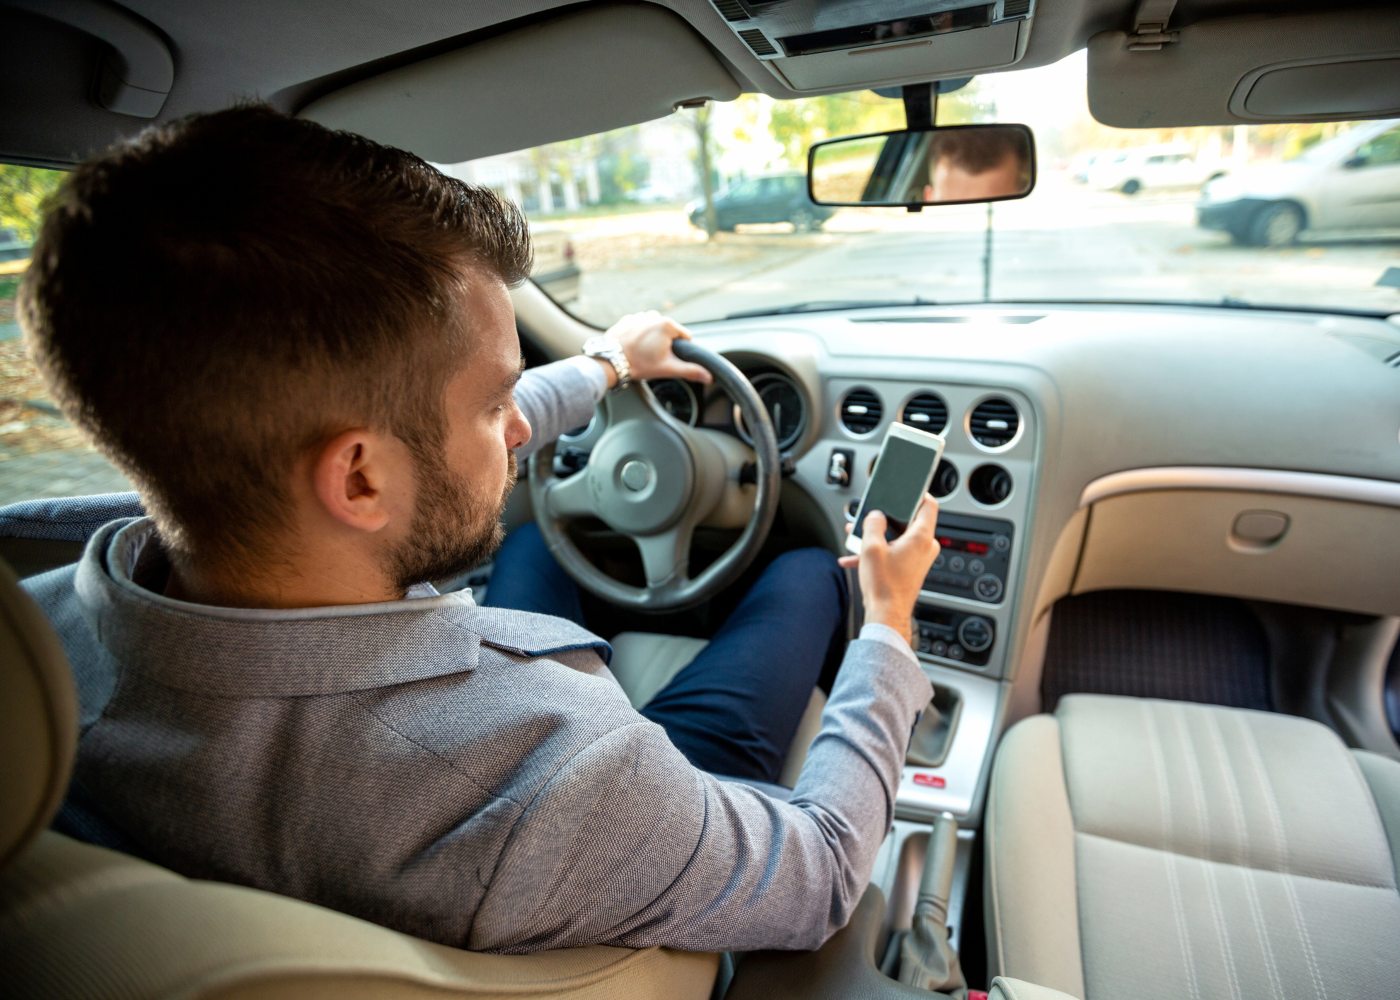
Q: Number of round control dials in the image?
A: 2